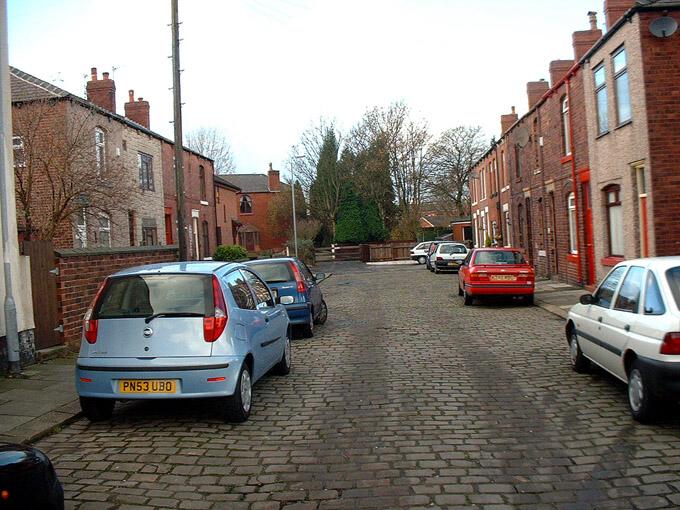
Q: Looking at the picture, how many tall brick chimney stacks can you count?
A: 8